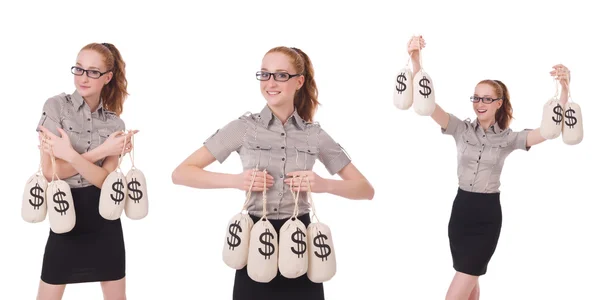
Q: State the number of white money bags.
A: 12